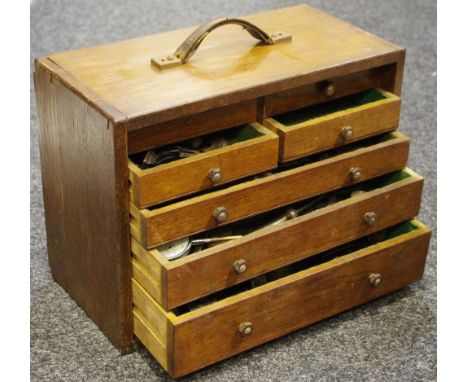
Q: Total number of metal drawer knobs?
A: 9